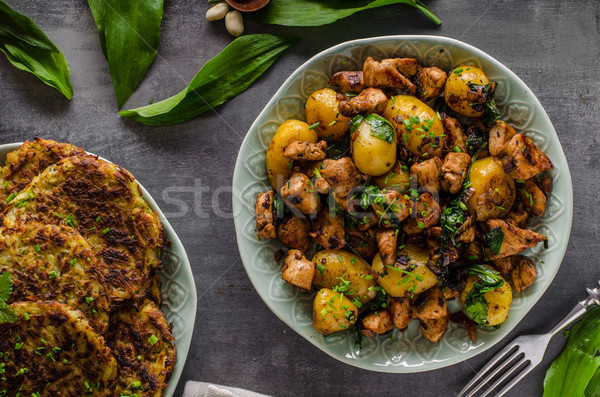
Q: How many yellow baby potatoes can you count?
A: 11